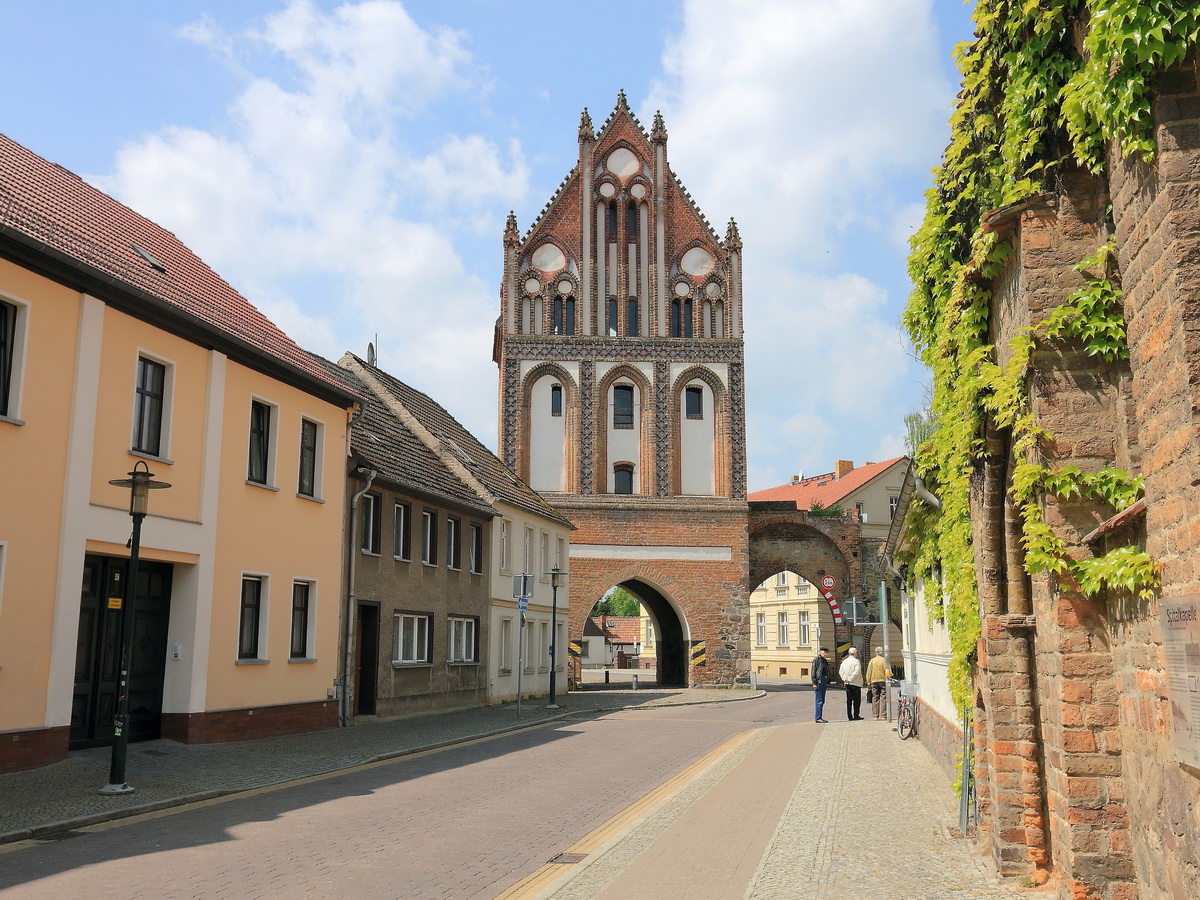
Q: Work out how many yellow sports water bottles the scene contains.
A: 0